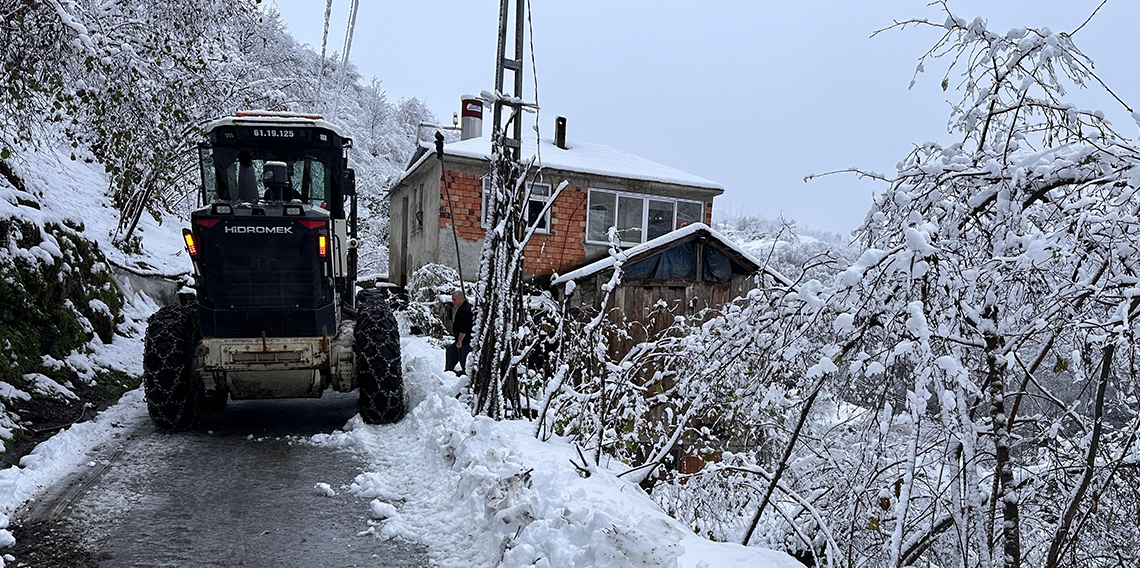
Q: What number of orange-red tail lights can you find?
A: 2